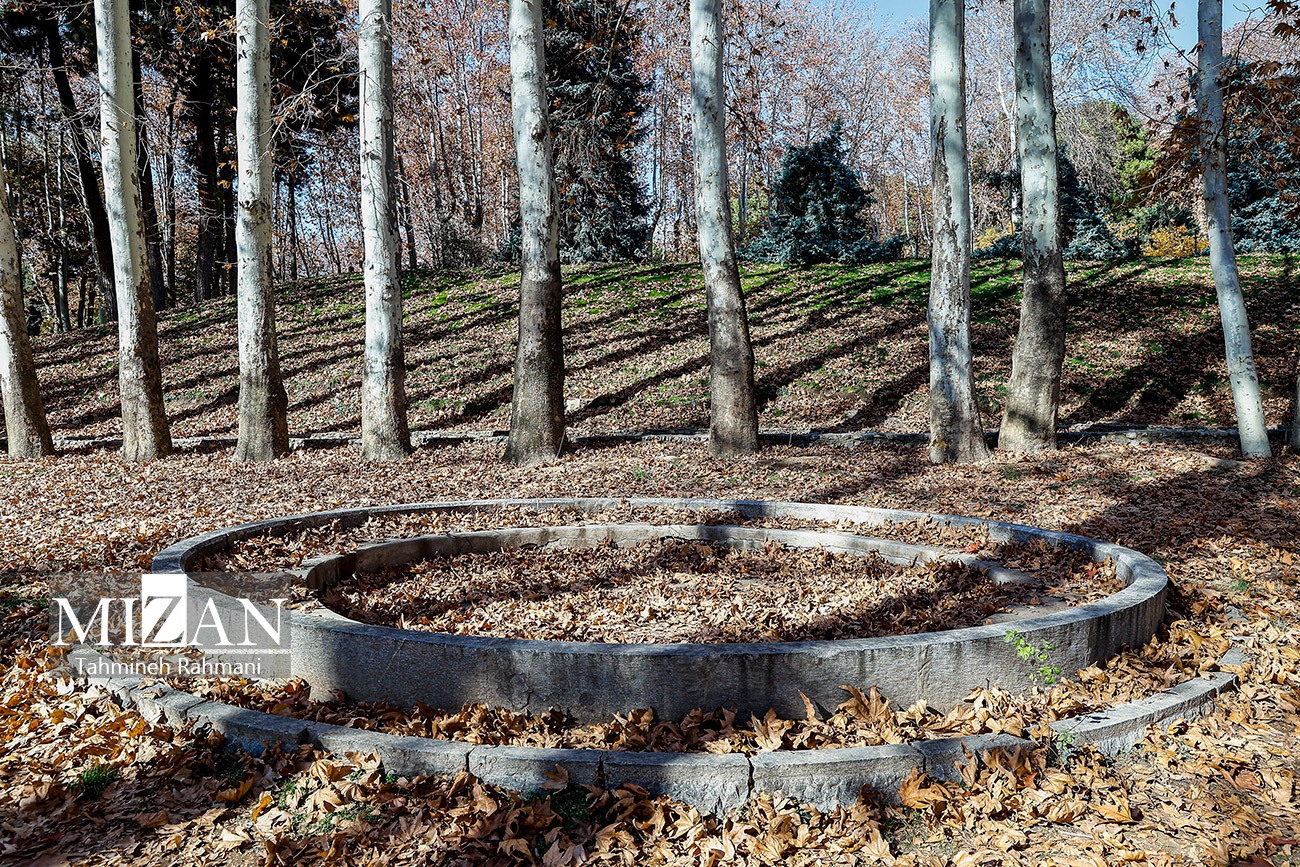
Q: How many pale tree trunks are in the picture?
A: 9